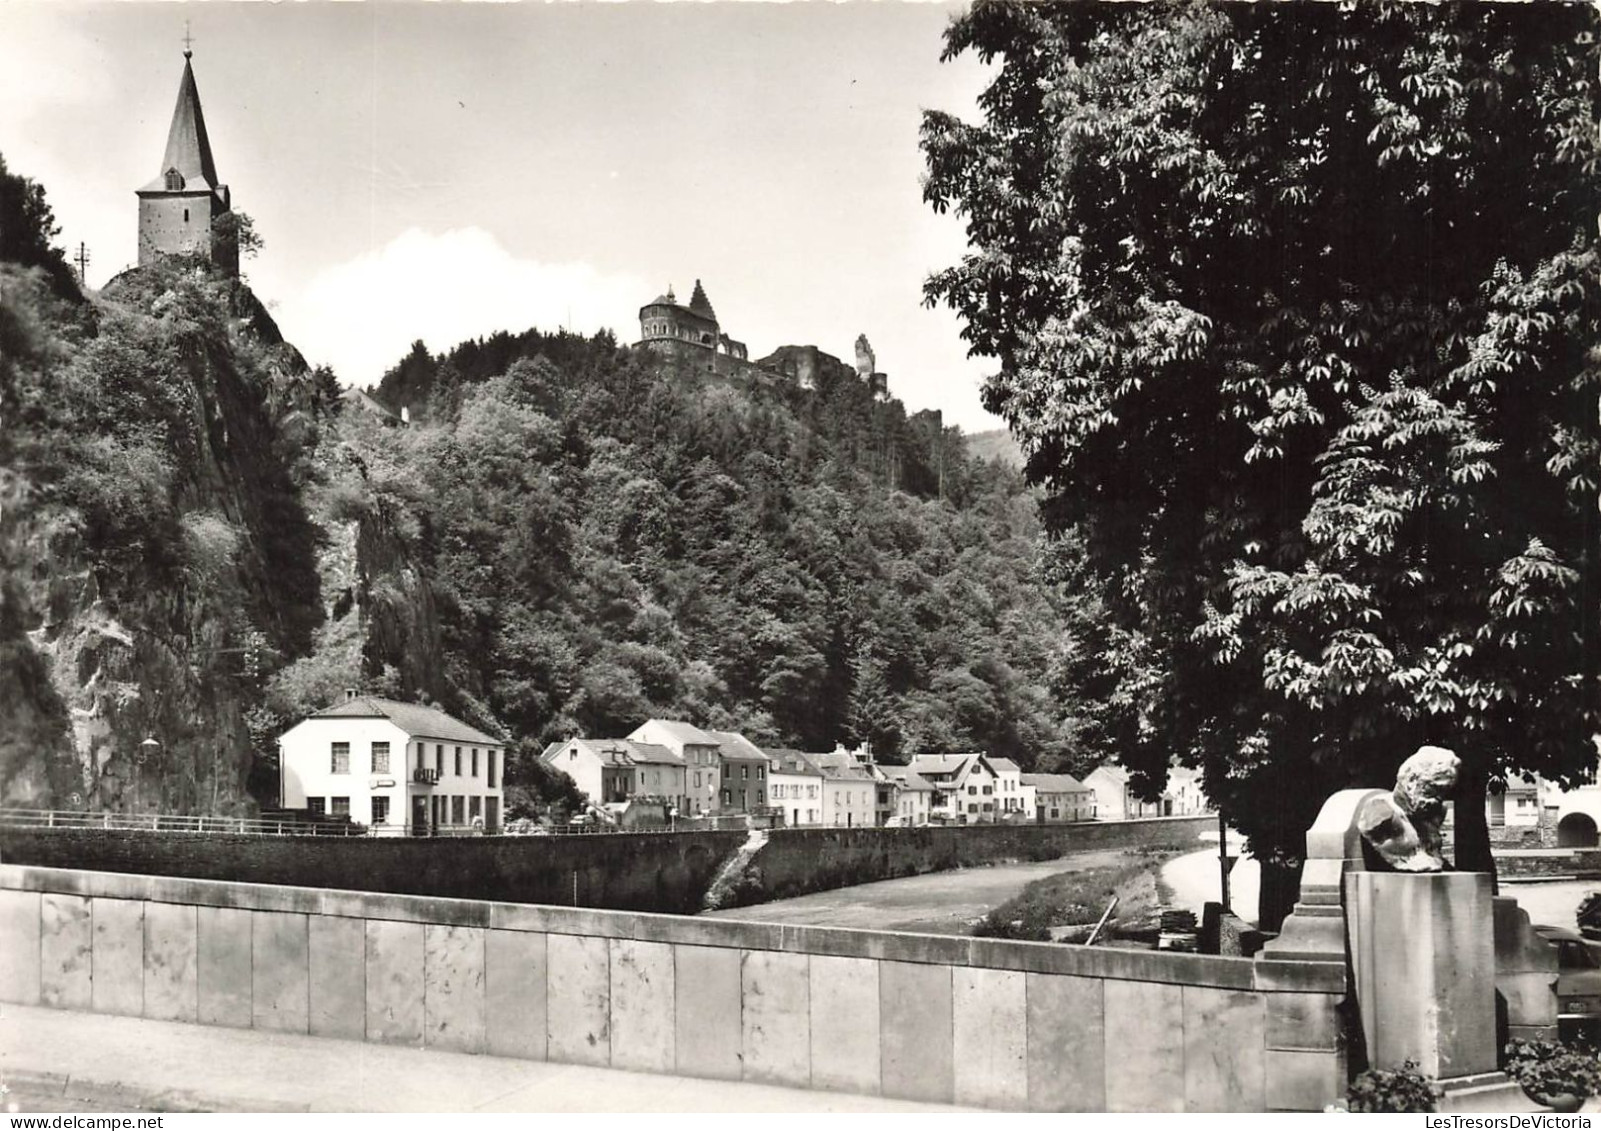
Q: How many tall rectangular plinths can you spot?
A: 1